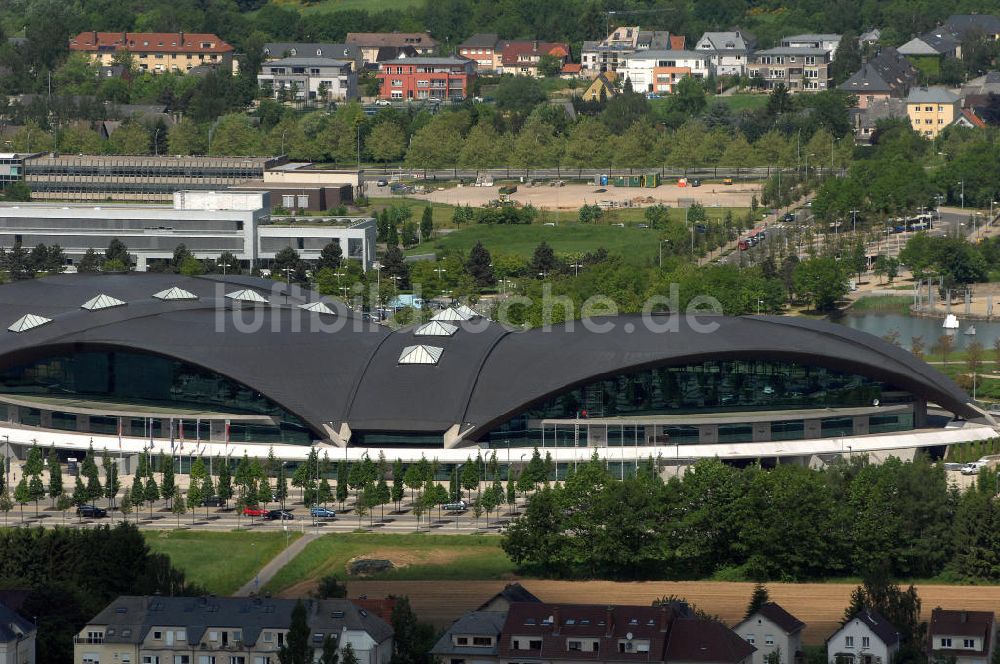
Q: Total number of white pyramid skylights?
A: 9